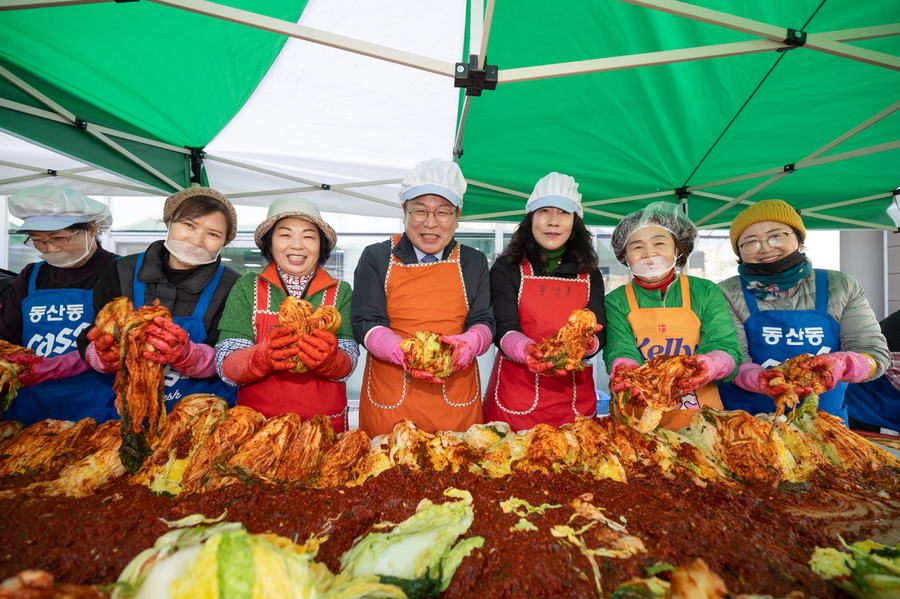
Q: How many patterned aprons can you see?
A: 3